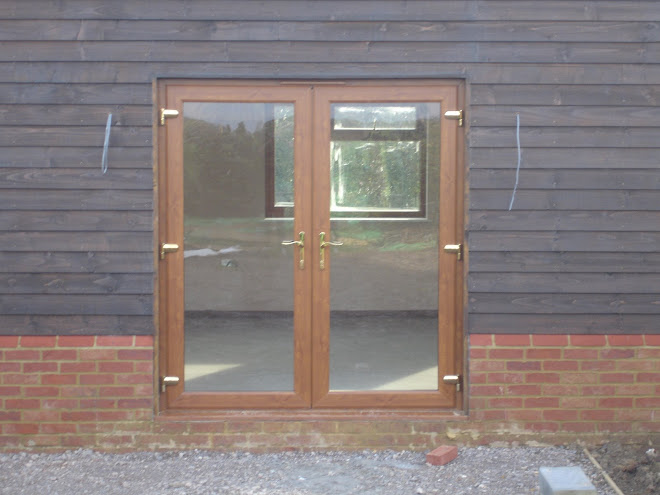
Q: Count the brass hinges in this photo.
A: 6